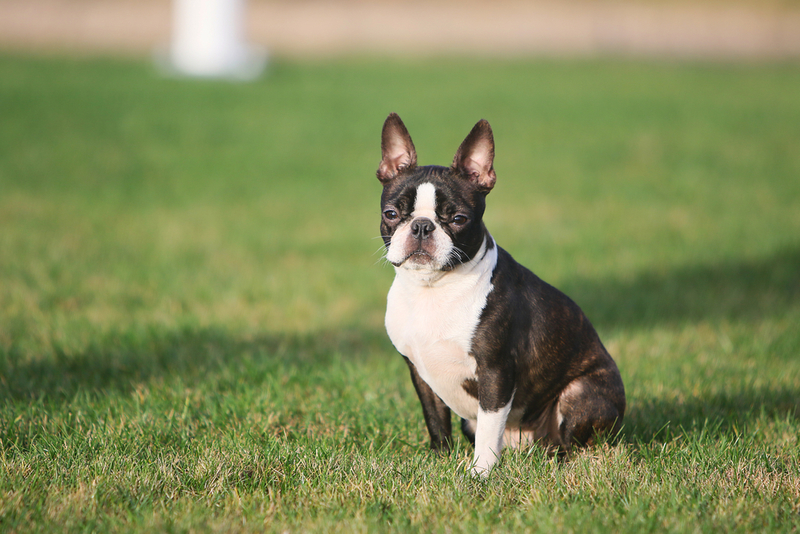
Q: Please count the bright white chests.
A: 1